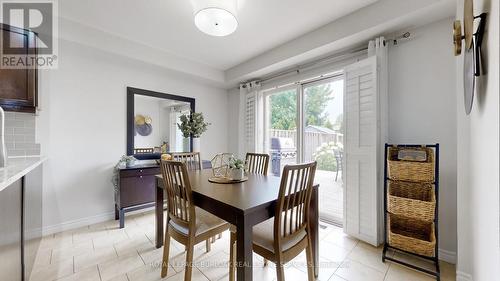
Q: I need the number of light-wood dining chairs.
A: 4